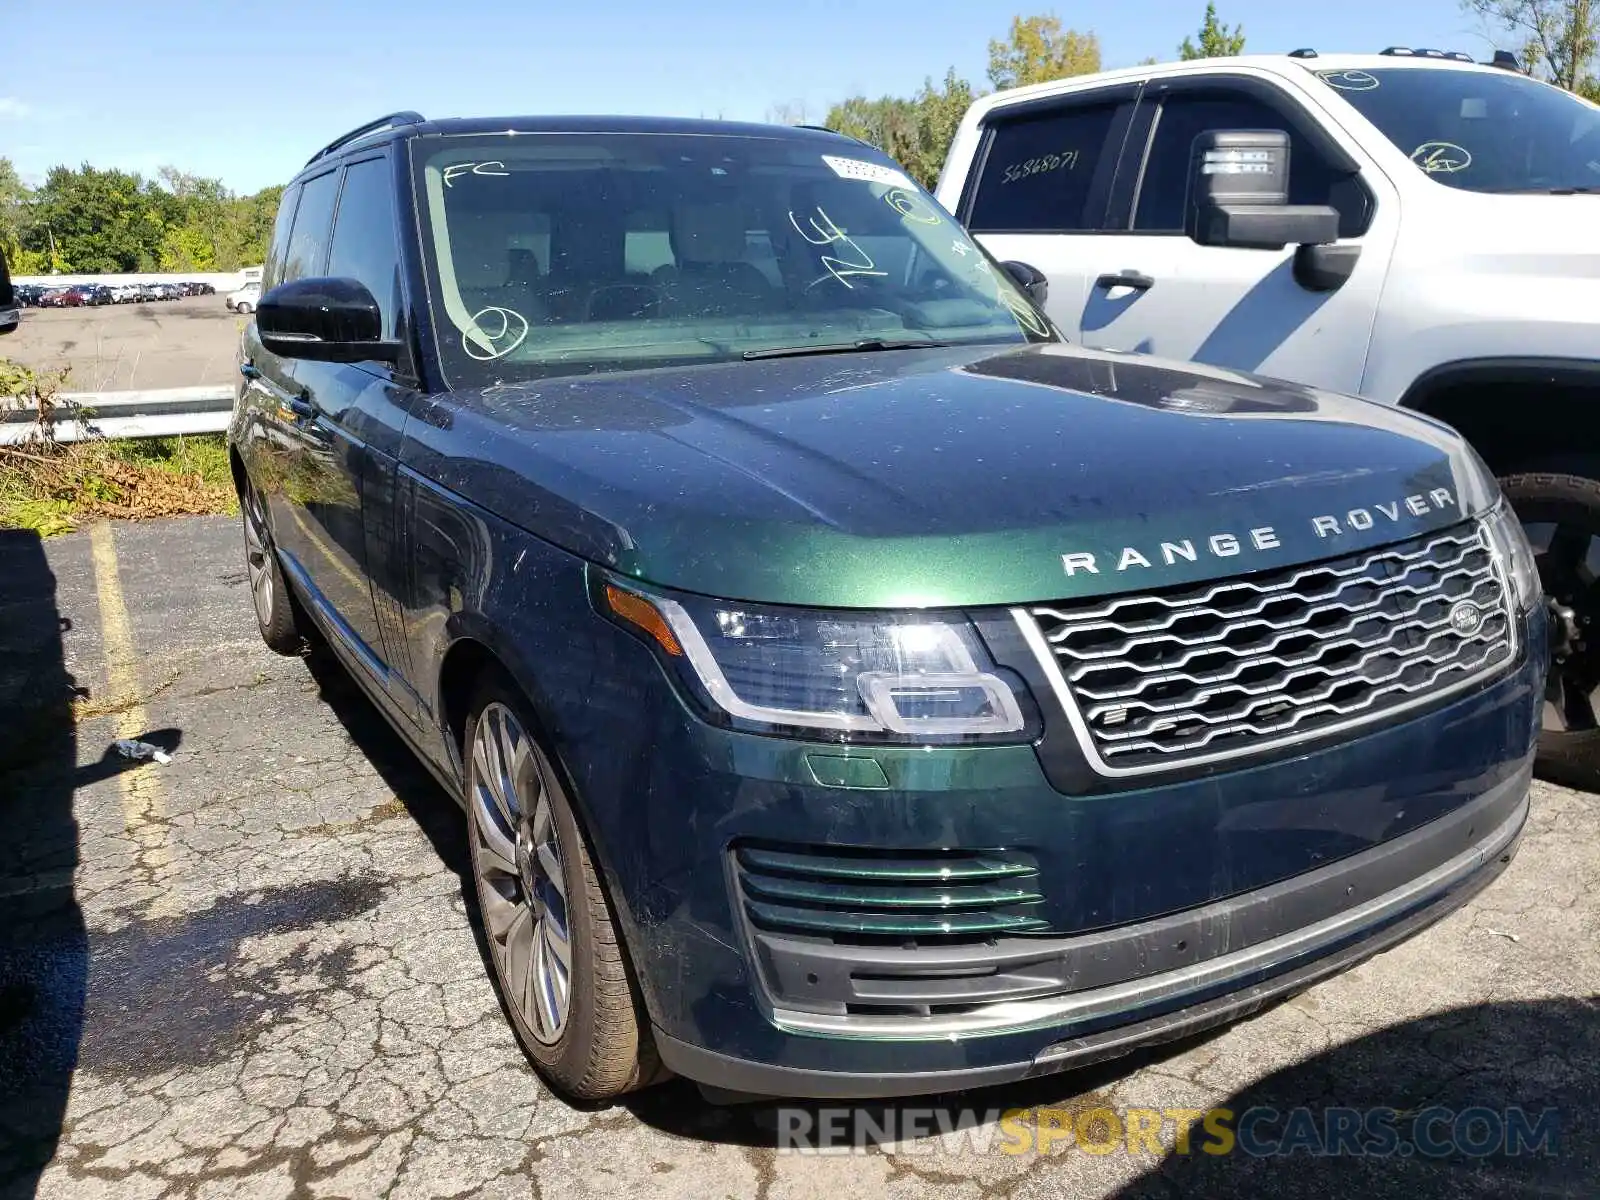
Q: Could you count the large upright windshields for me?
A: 2